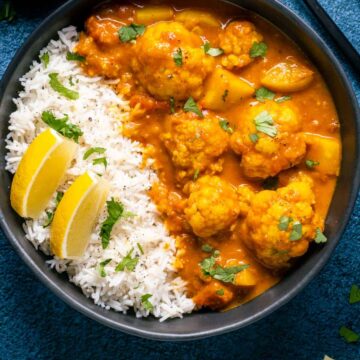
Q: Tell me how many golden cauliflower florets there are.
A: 6